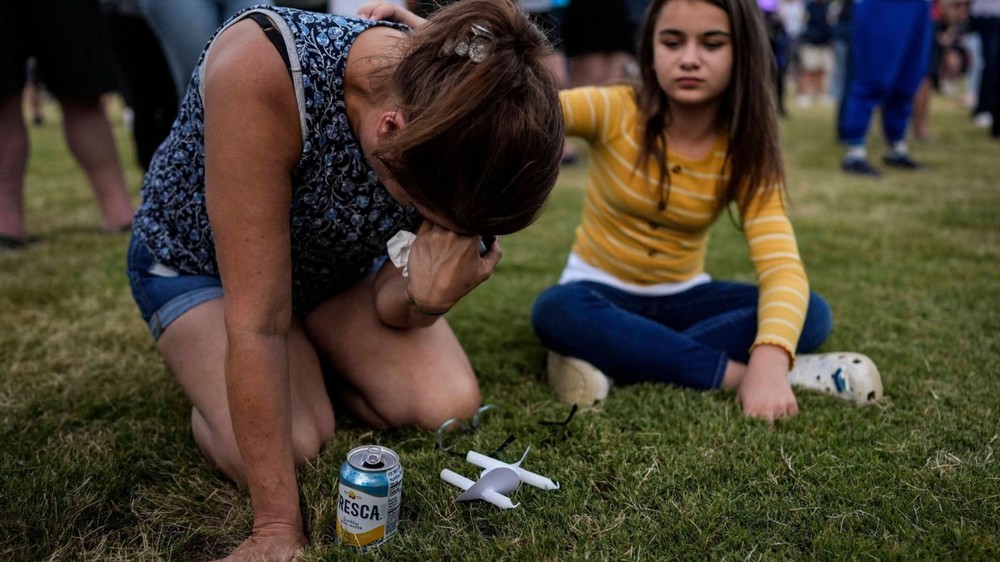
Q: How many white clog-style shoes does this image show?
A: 2